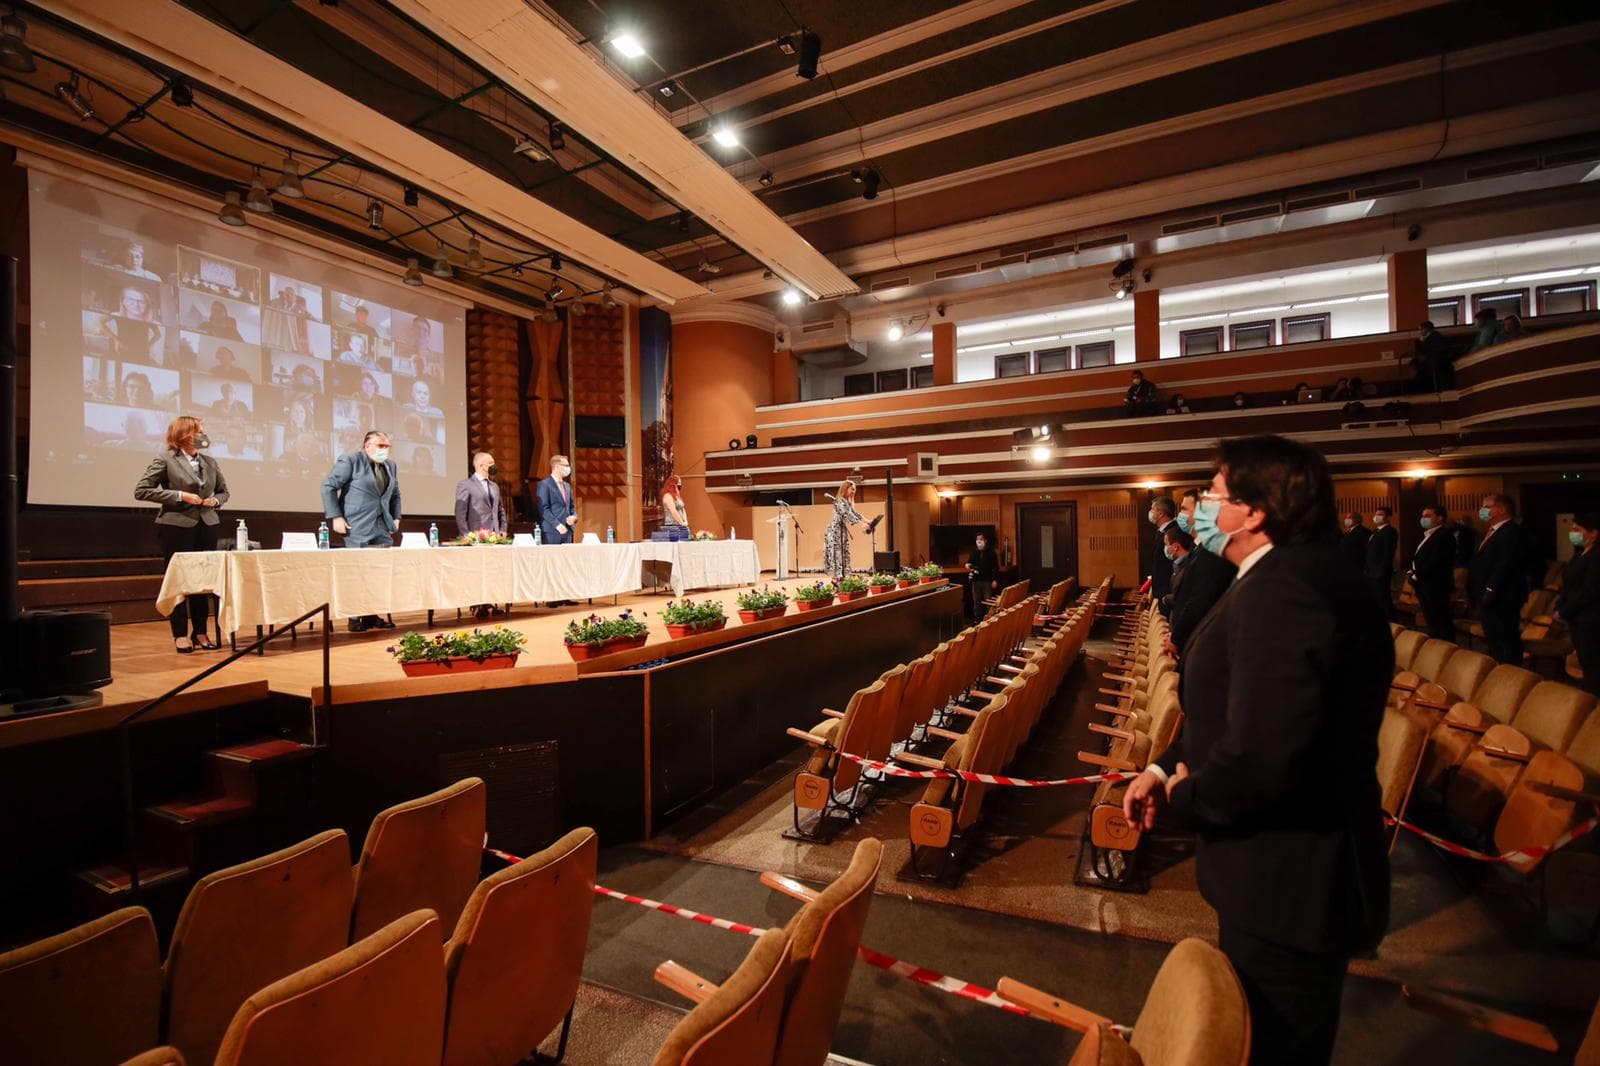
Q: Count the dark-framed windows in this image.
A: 12